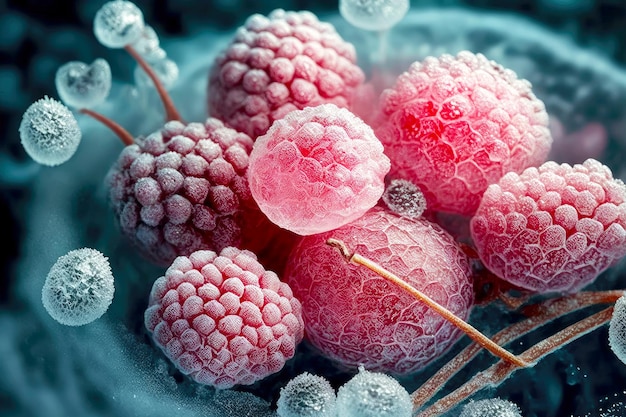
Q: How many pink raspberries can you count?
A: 7